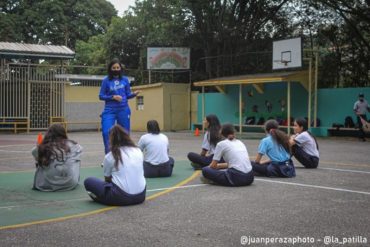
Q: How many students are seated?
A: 7